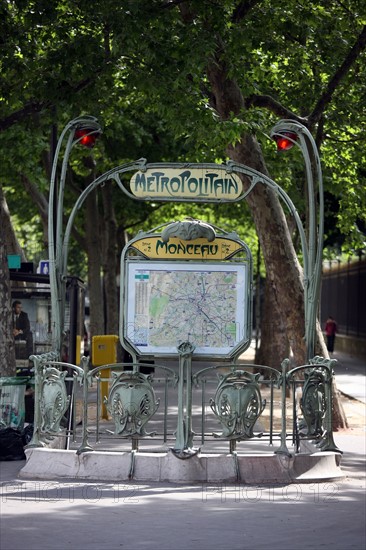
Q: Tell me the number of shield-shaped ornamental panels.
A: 4